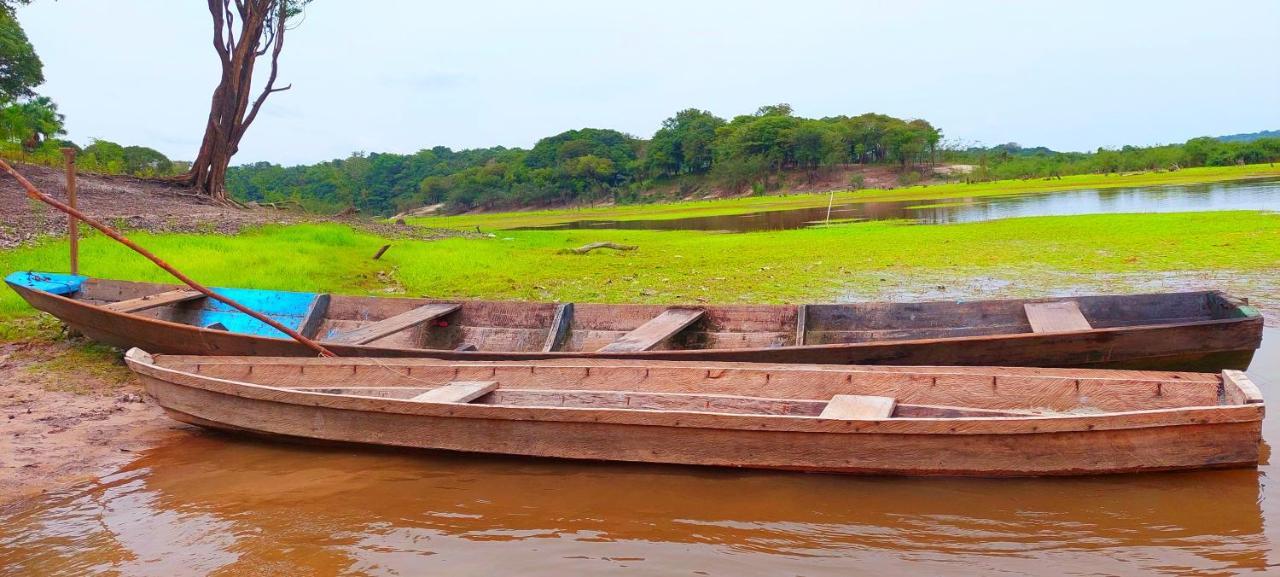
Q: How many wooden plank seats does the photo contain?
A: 6